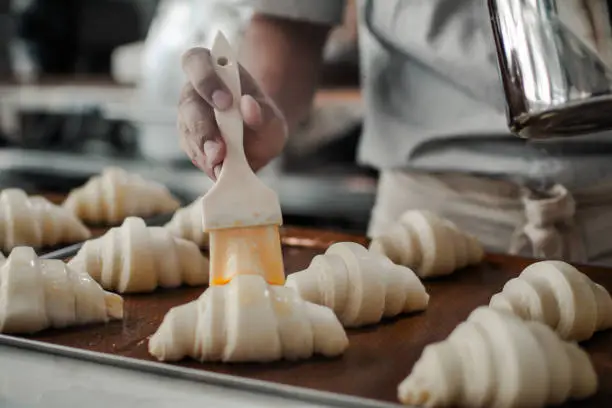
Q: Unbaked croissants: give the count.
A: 10